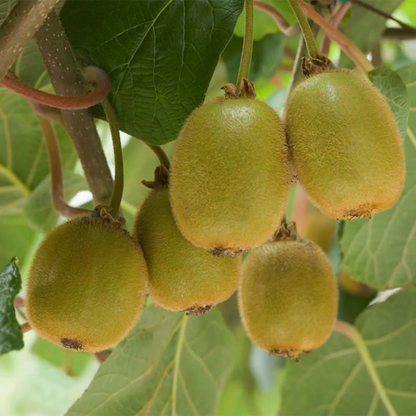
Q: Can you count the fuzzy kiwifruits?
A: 5